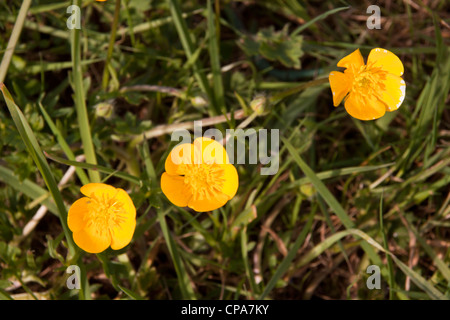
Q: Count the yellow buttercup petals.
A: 15